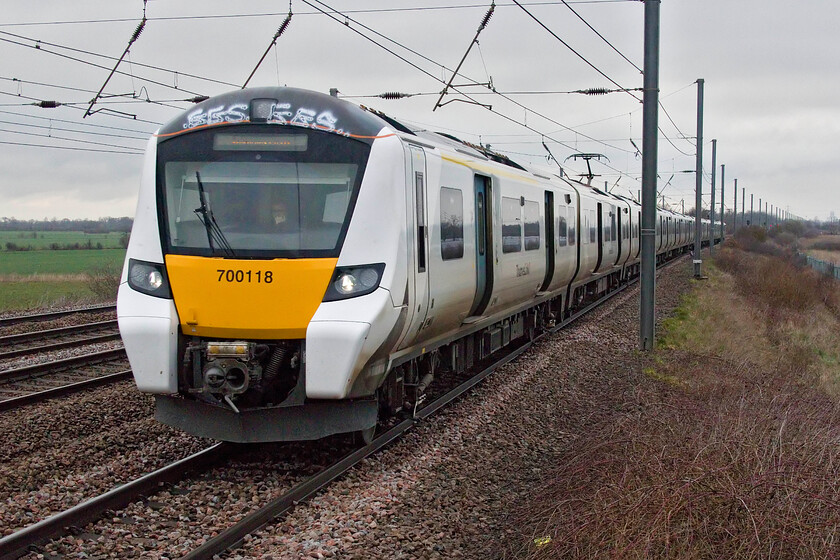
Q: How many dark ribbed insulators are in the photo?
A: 7